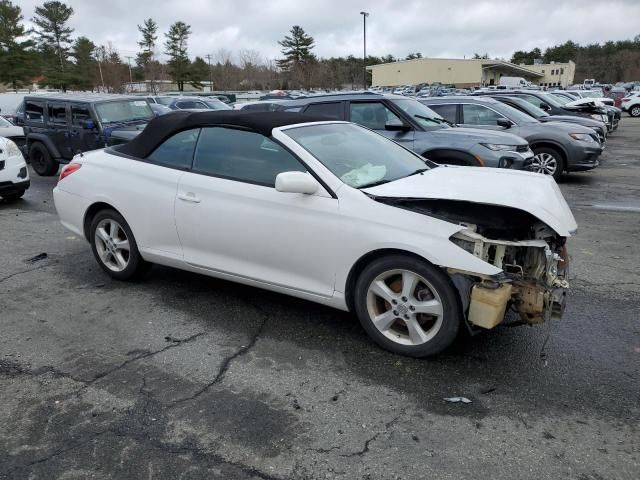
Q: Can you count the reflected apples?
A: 0